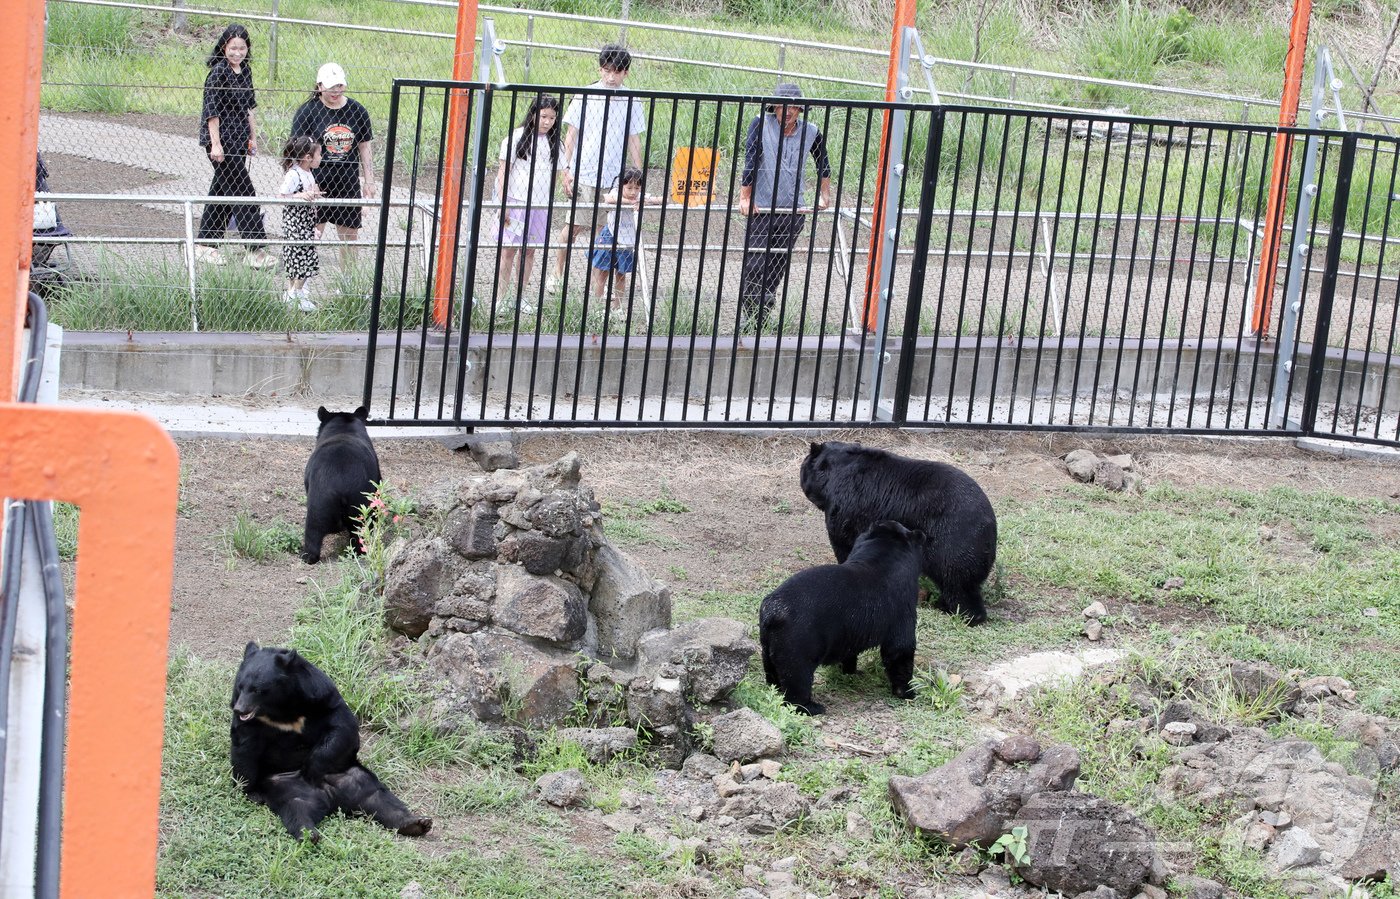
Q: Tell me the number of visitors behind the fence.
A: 7